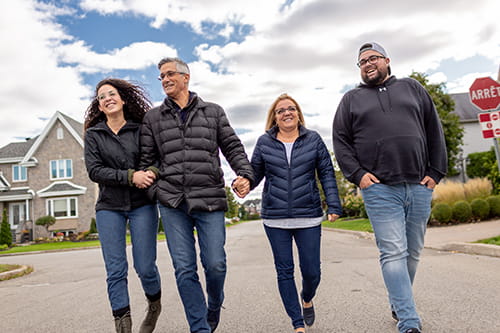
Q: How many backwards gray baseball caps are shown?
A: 1